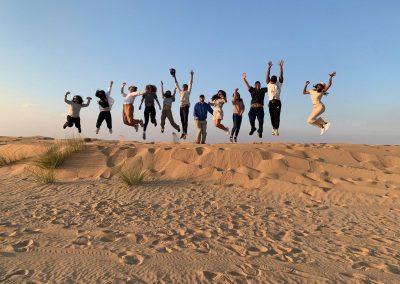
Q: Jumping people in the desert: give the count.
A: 11